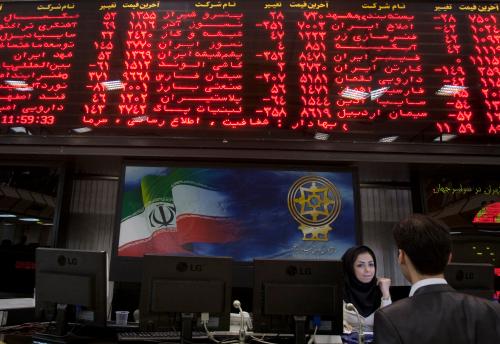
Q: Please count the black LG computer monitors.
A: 4